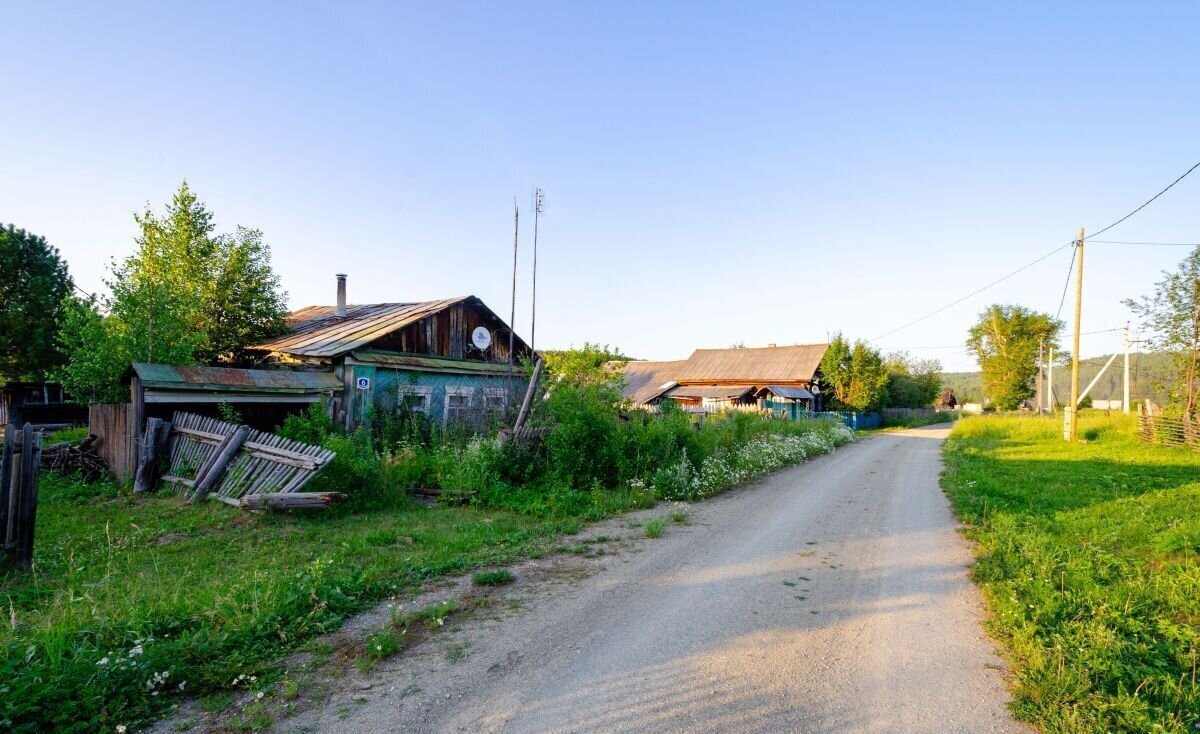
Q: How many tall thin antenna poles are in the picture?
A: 2